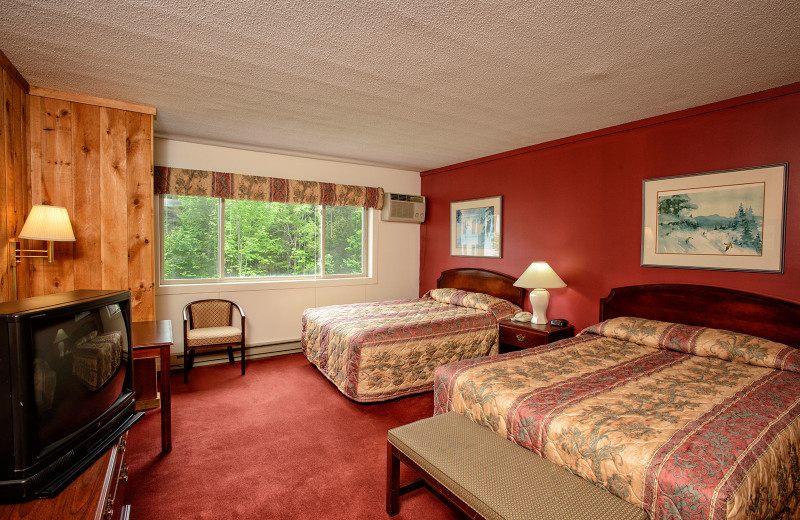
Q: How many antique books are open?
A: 0